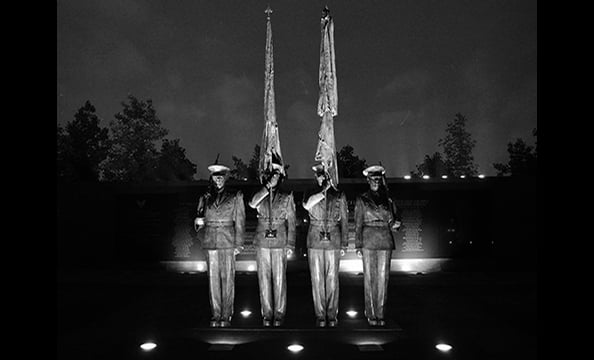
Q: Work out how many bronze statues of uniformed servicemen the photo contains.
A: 4